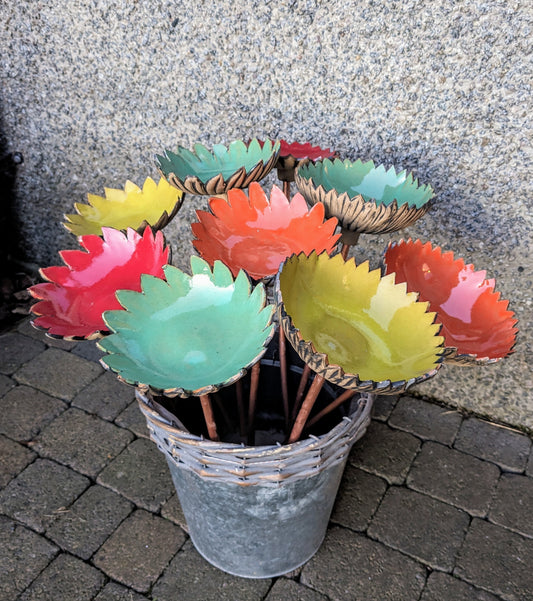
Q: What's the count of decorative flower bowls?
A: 9